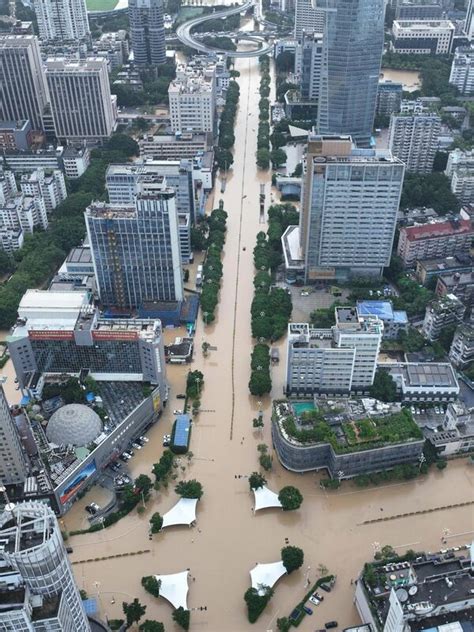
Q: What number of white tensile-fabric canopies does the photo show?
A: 4